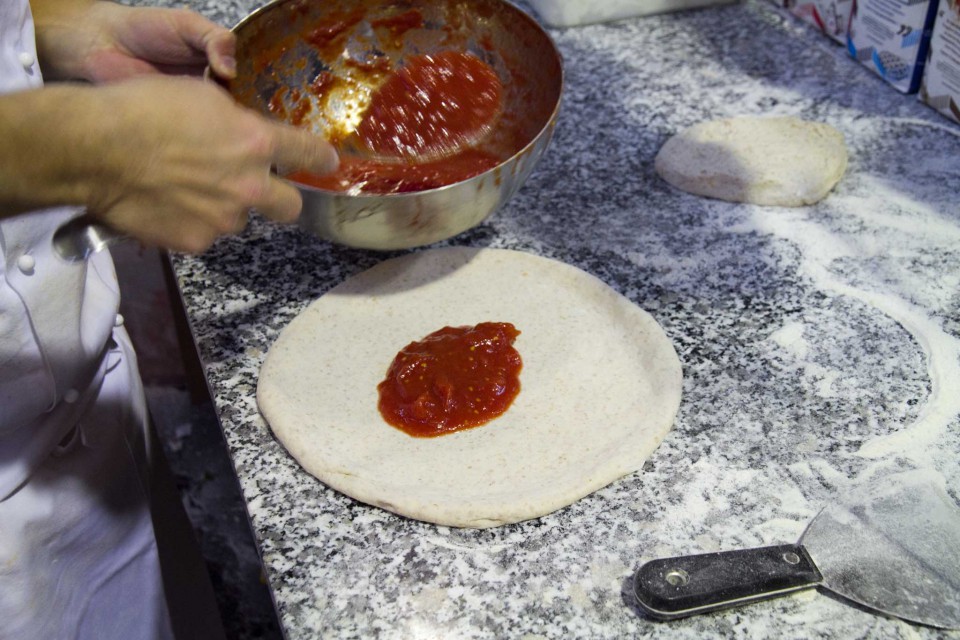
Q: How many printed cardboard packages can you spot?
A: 3